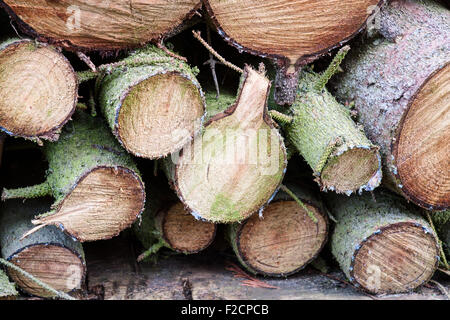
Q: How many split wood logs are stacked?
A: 12